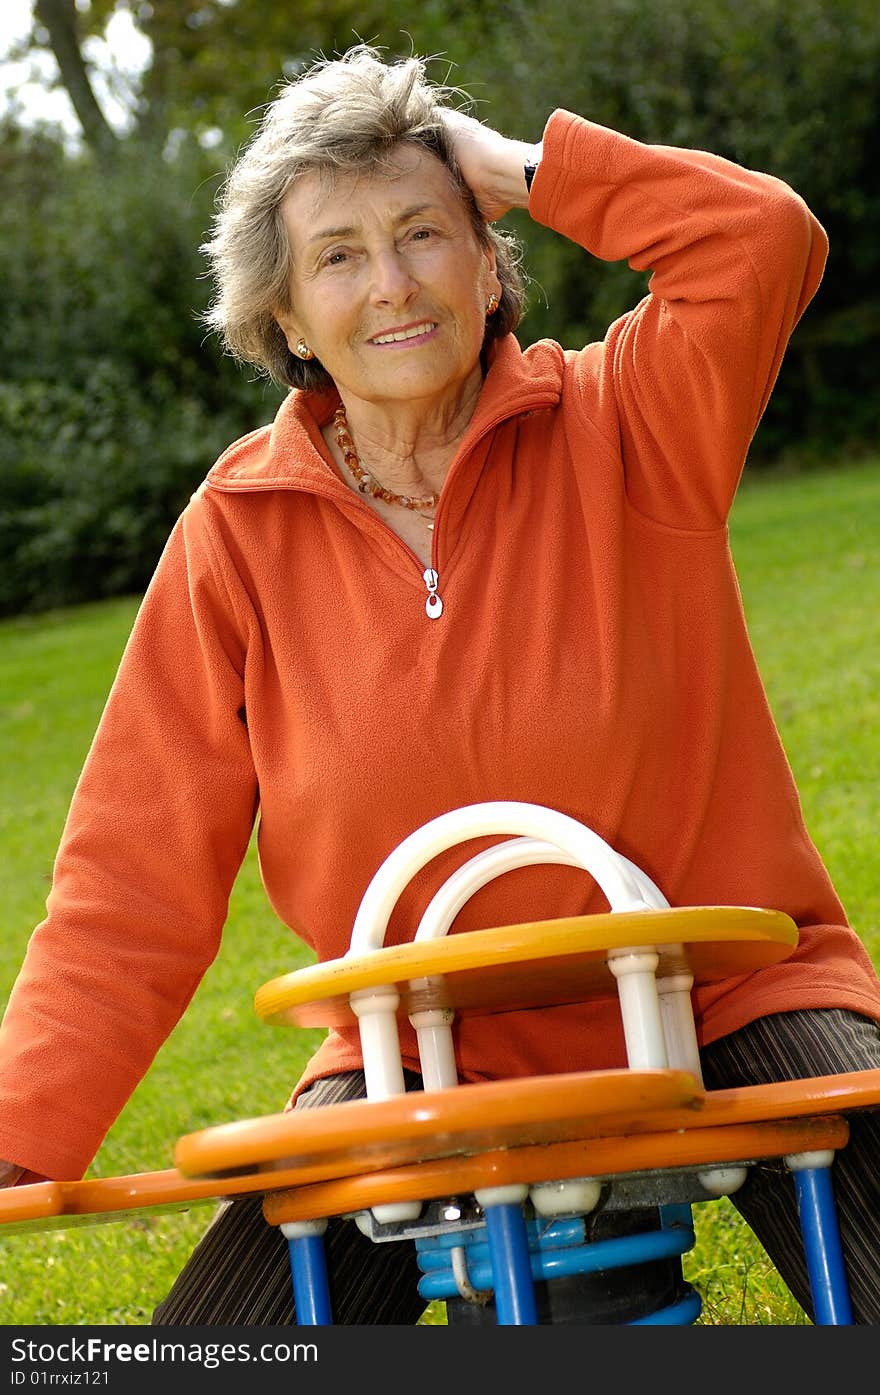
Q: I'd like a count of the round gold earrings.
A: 2